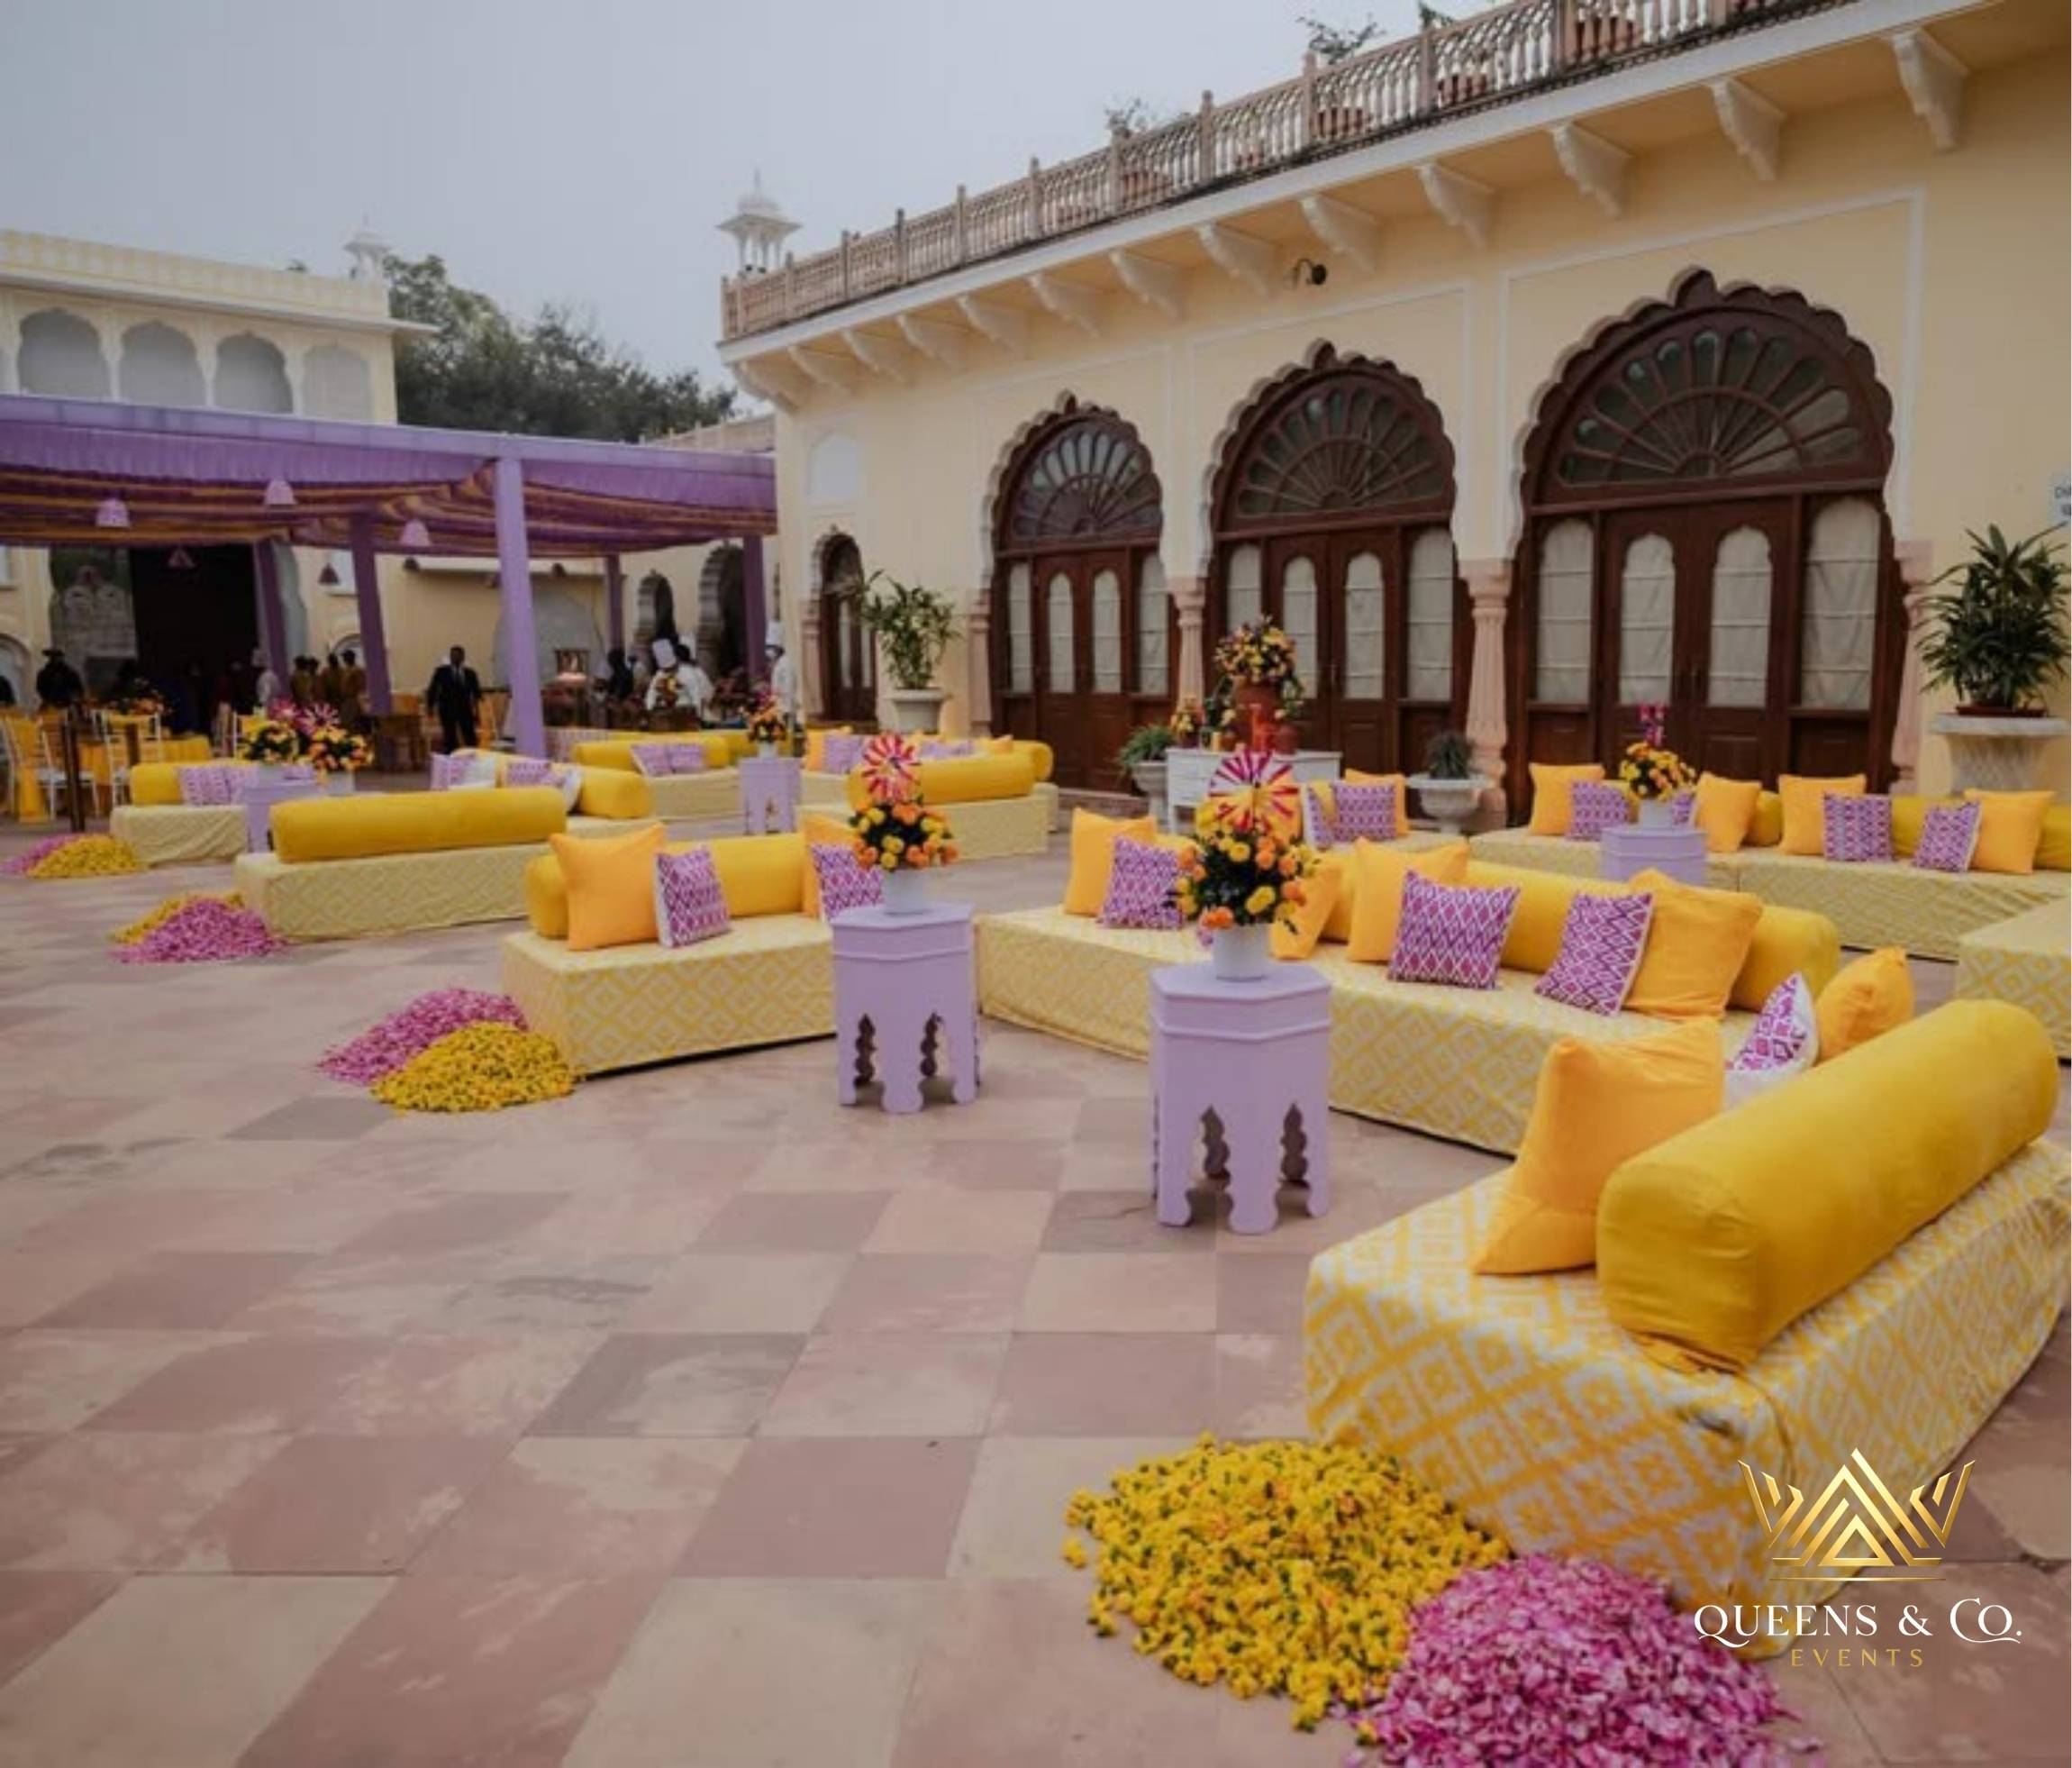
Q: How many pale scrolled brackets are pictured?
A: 13